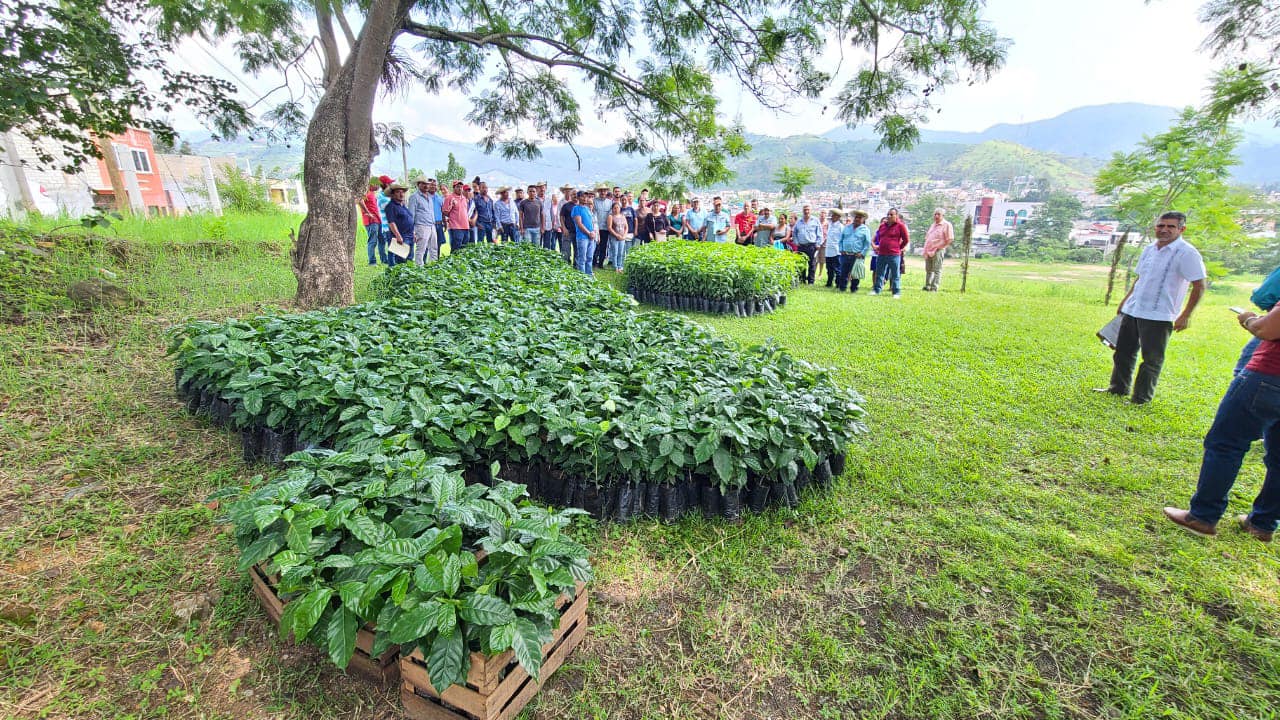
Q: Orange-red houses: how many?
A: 1